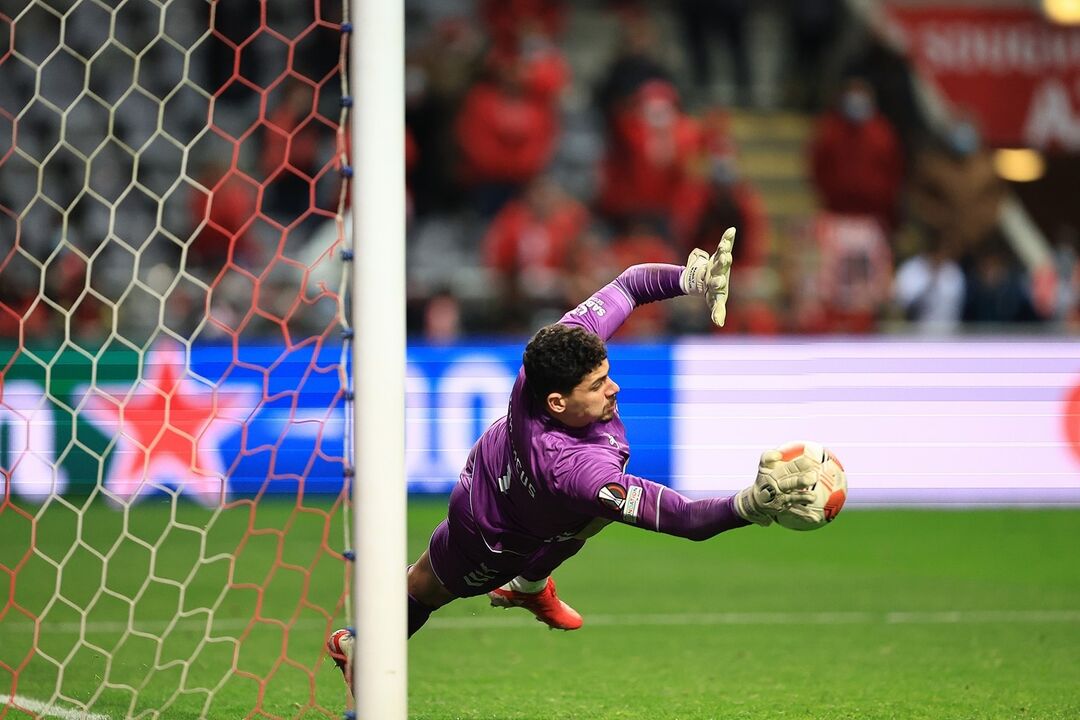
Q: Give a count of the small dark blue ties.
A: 10